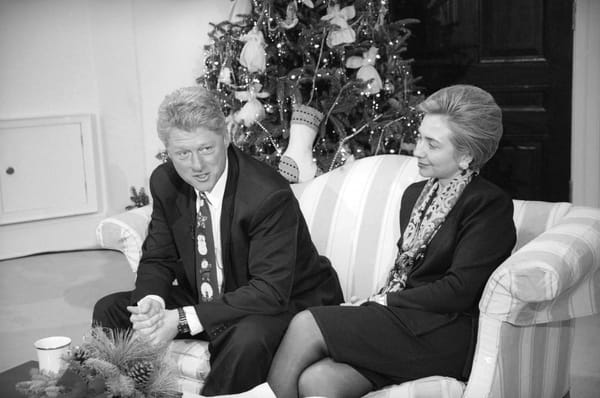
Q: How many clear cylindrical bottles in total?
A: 0